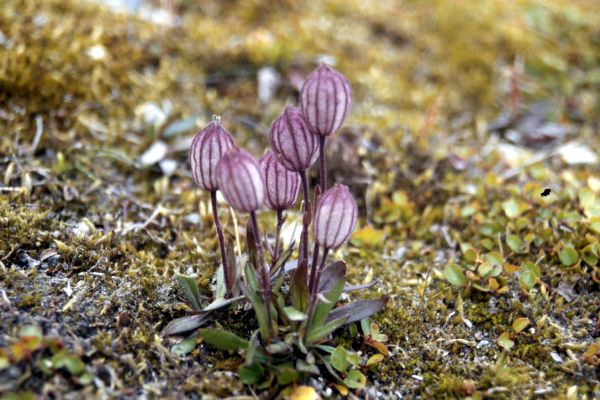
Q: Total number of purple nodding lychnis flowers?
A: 6